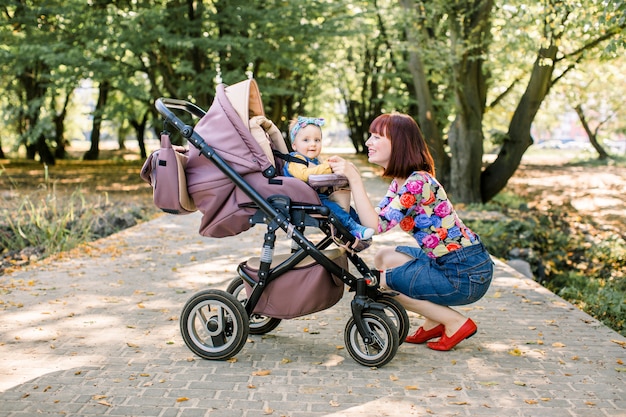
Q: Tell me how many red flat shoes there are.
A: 2